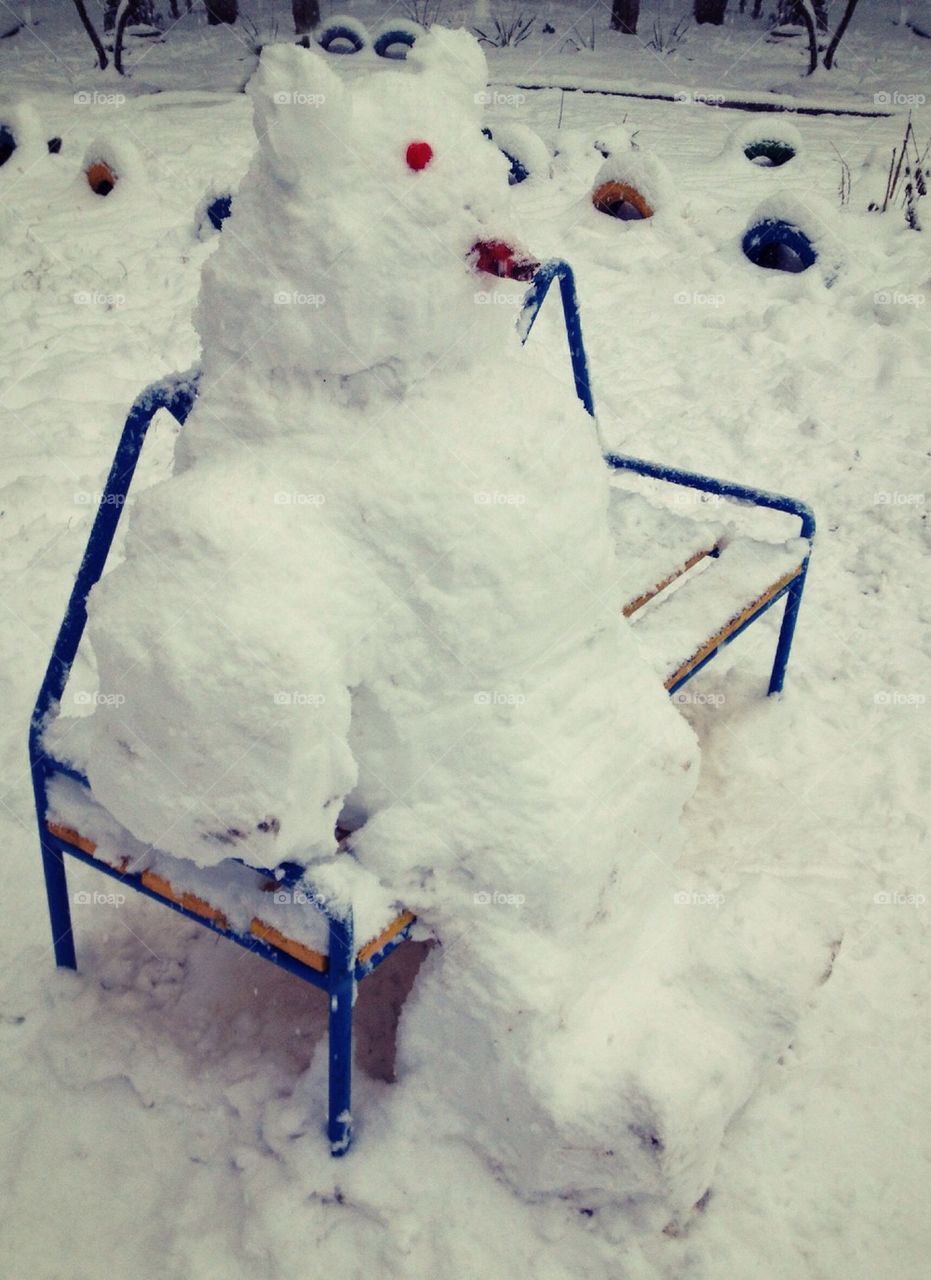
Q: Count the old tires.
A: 9